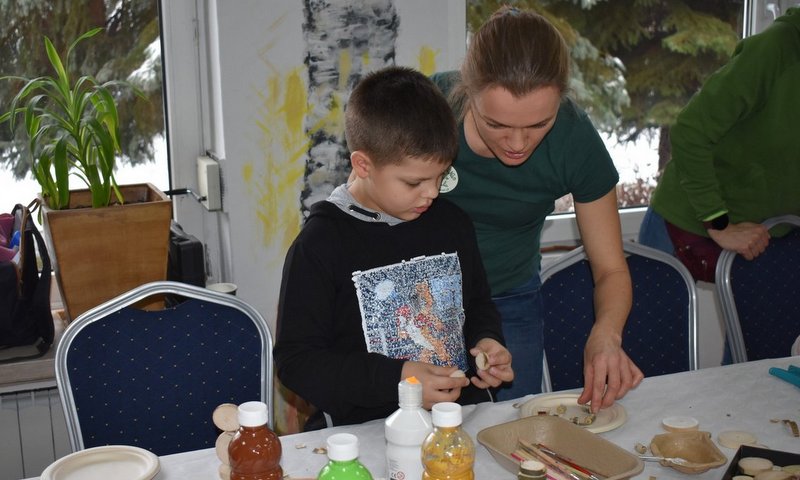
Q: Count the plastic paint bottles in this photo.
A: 4